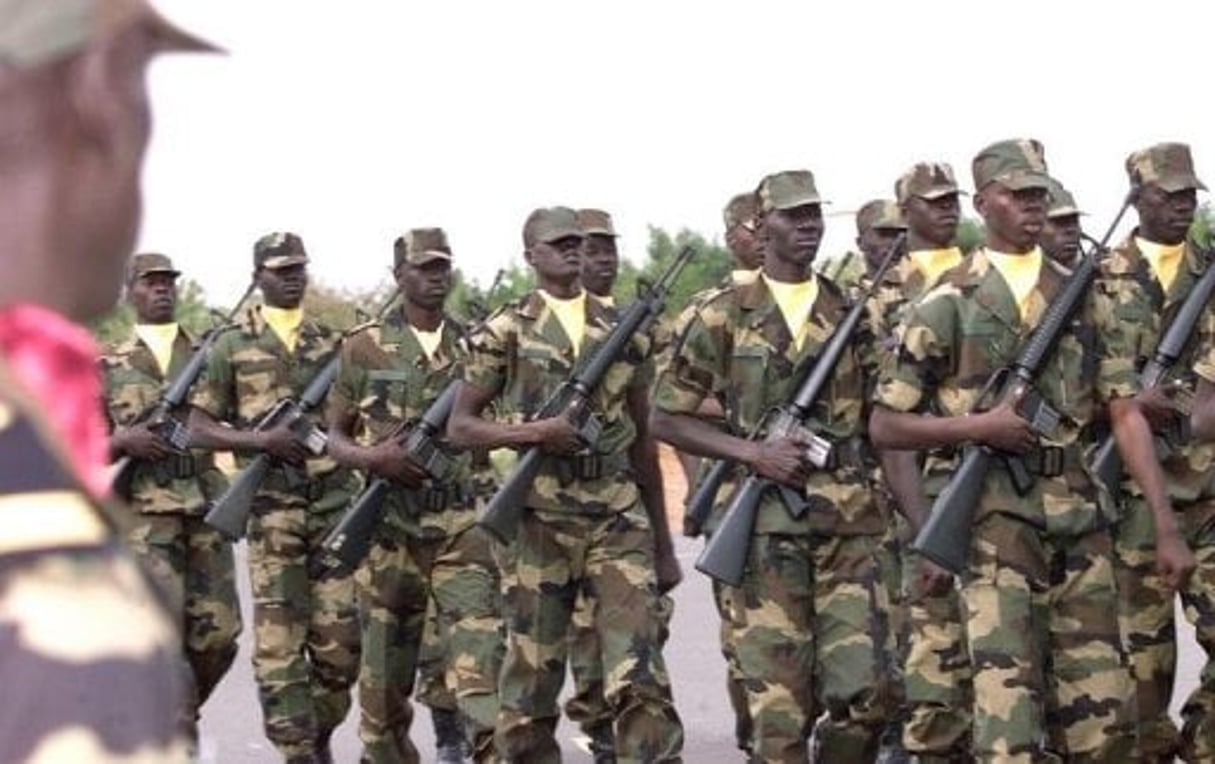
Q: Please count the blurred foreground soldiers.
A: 1